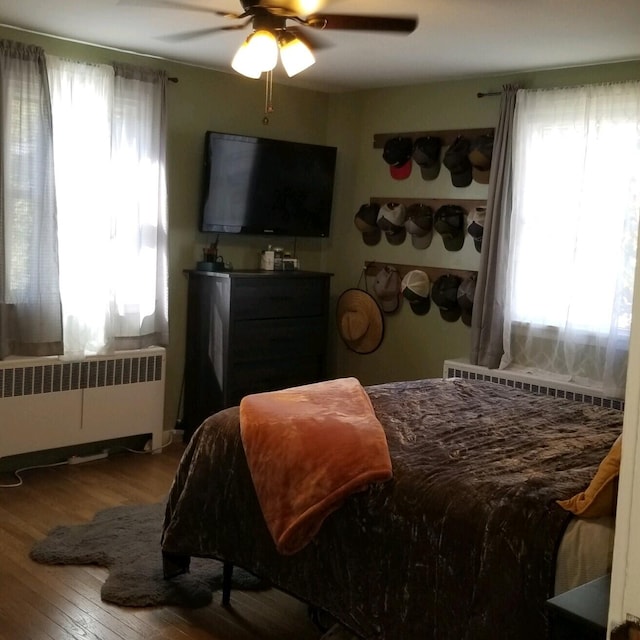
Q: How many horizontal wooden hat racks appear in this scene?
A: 3